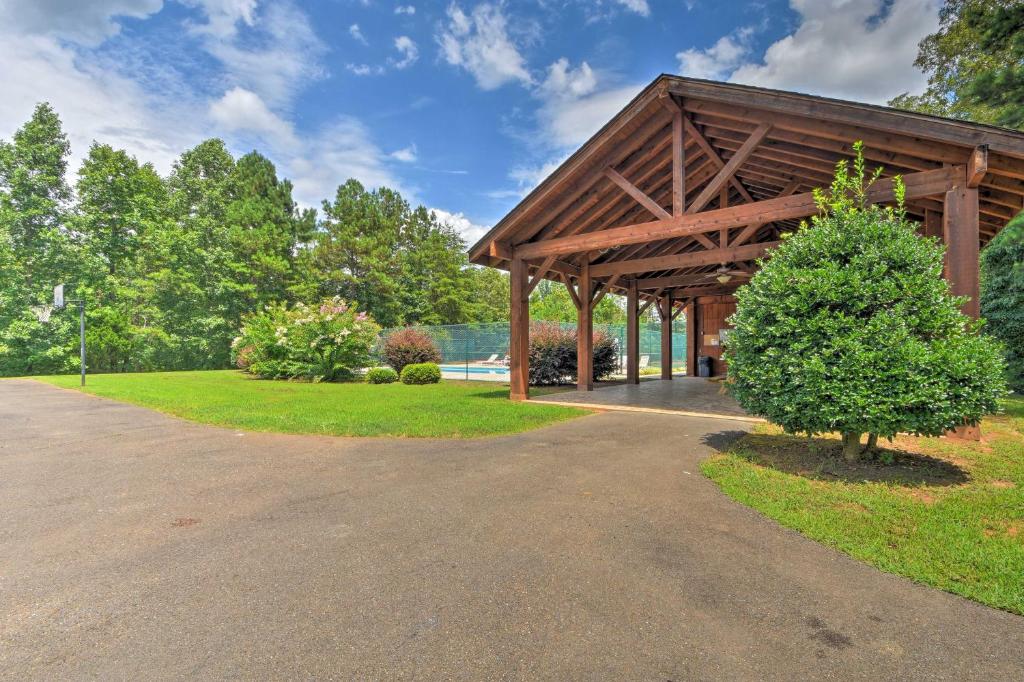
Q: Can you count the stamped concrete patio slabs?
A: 1